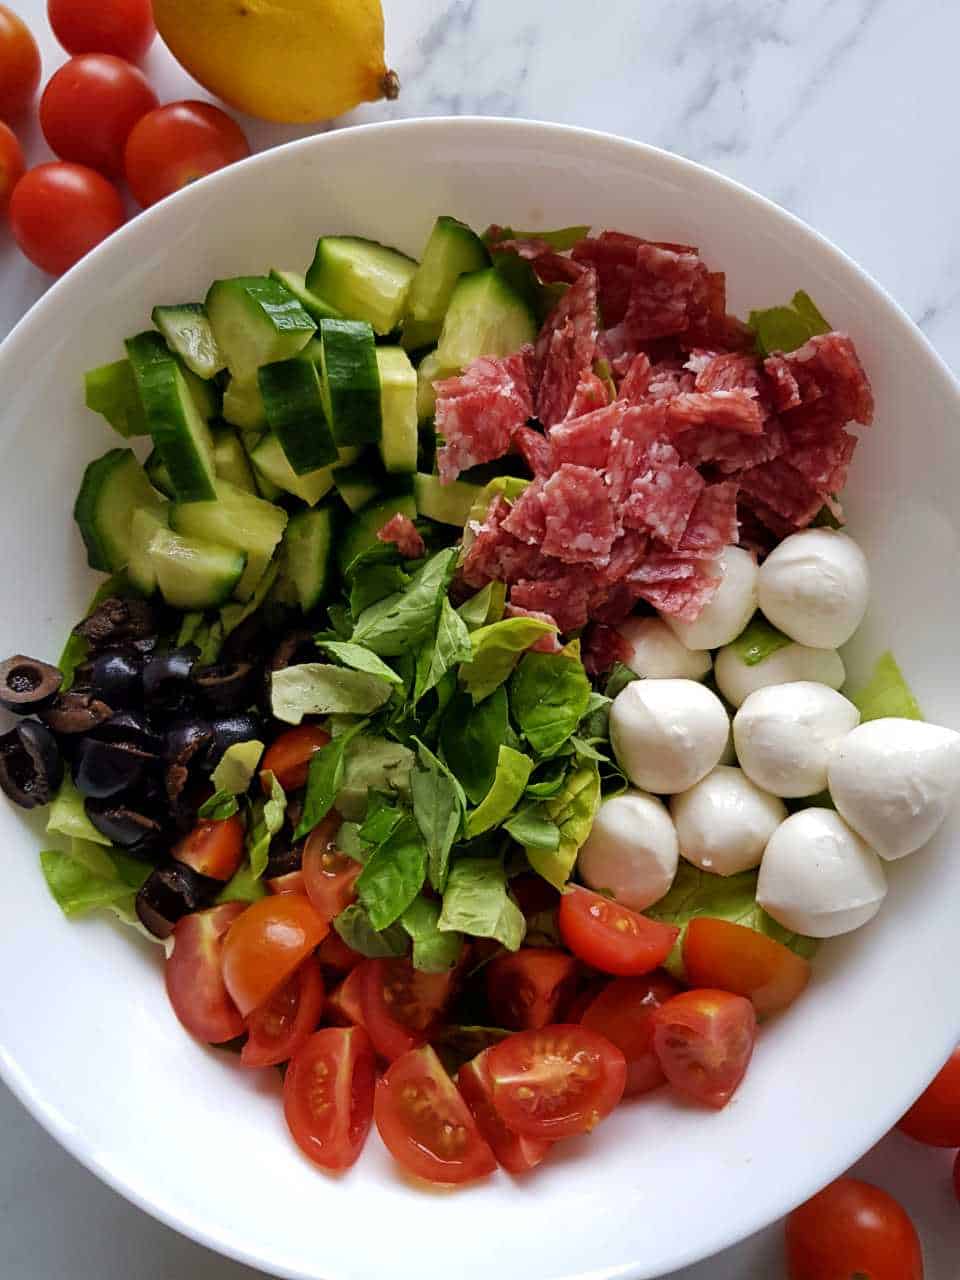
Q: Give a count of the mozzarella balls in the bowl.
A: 10